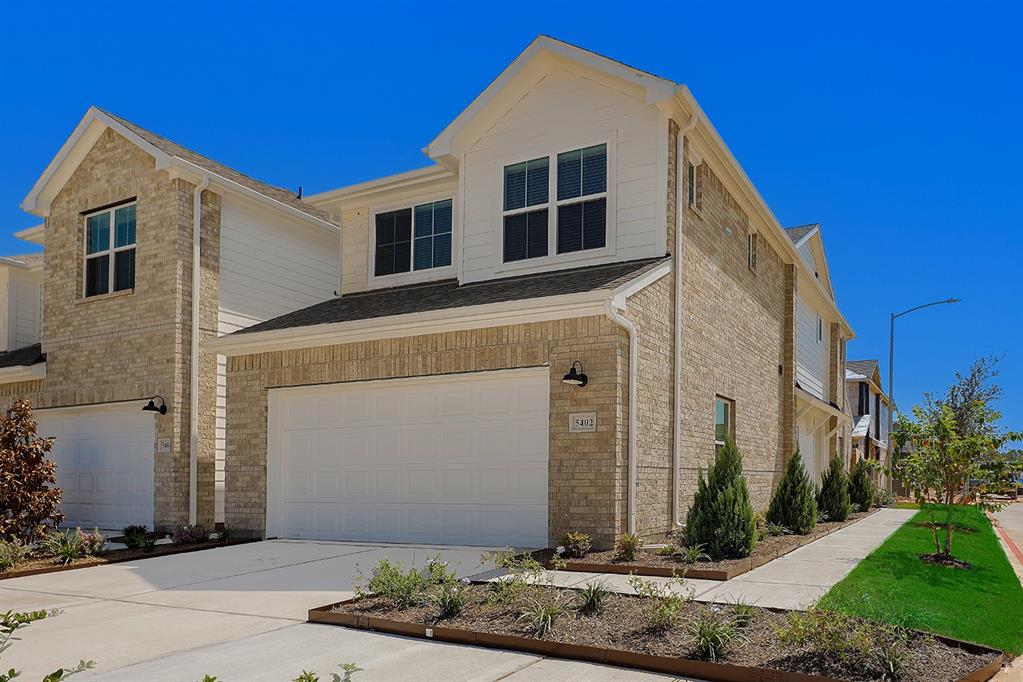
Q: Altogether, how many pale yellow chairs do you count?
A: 0